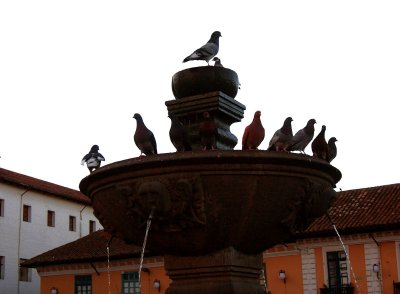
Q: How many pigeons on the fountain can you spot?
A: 11